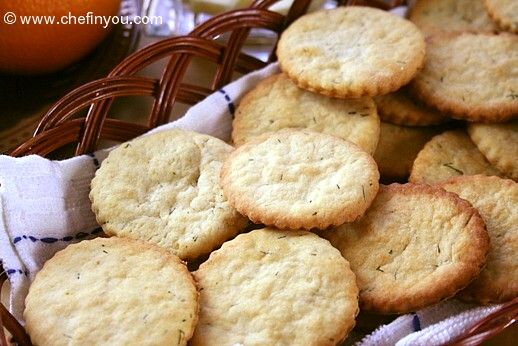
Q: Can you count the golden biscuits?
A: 15